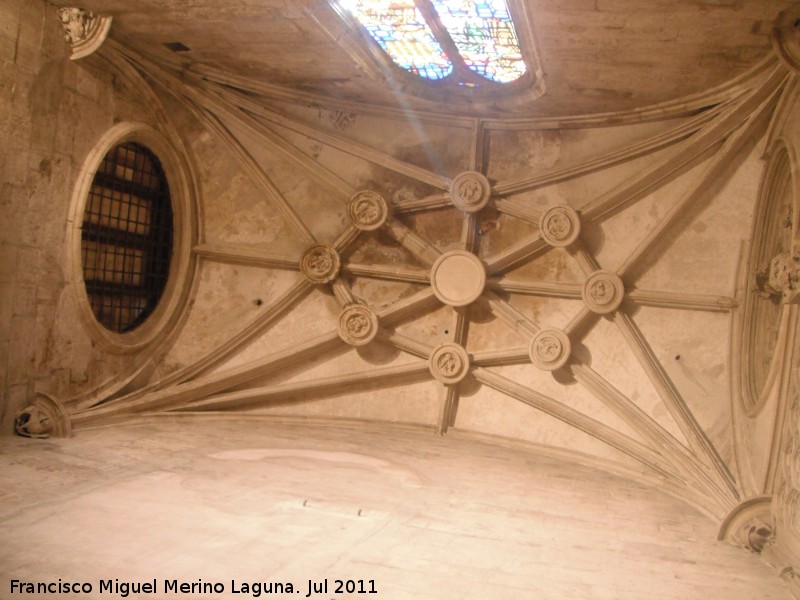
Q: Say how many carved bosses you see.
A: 8